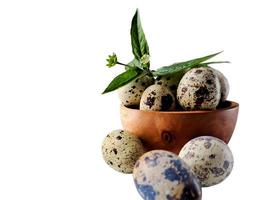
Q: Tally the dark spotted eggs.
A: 8